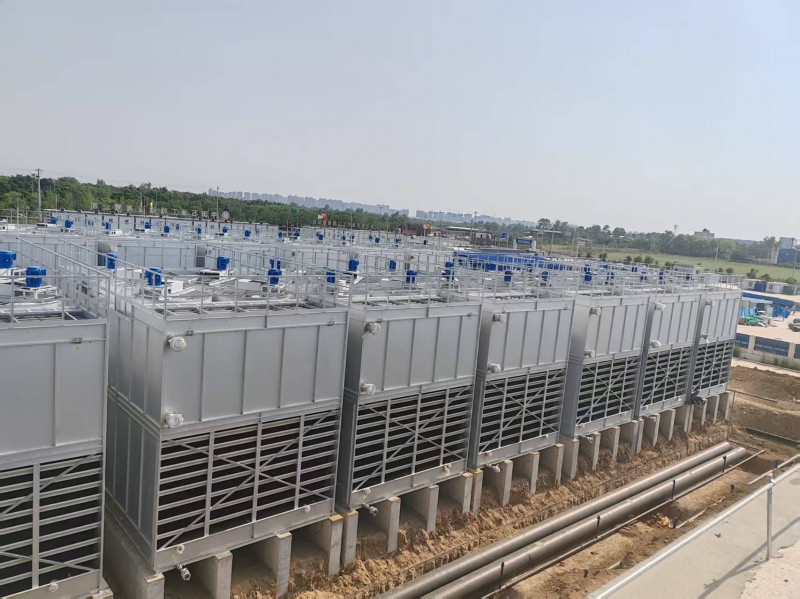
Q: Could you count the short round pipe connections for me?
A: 12